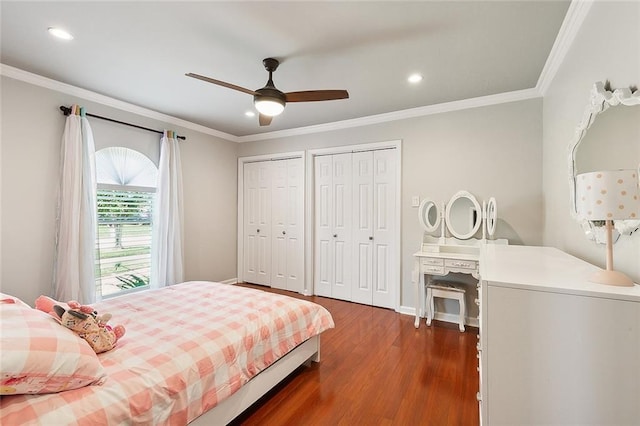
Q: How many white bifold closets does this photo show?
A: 2